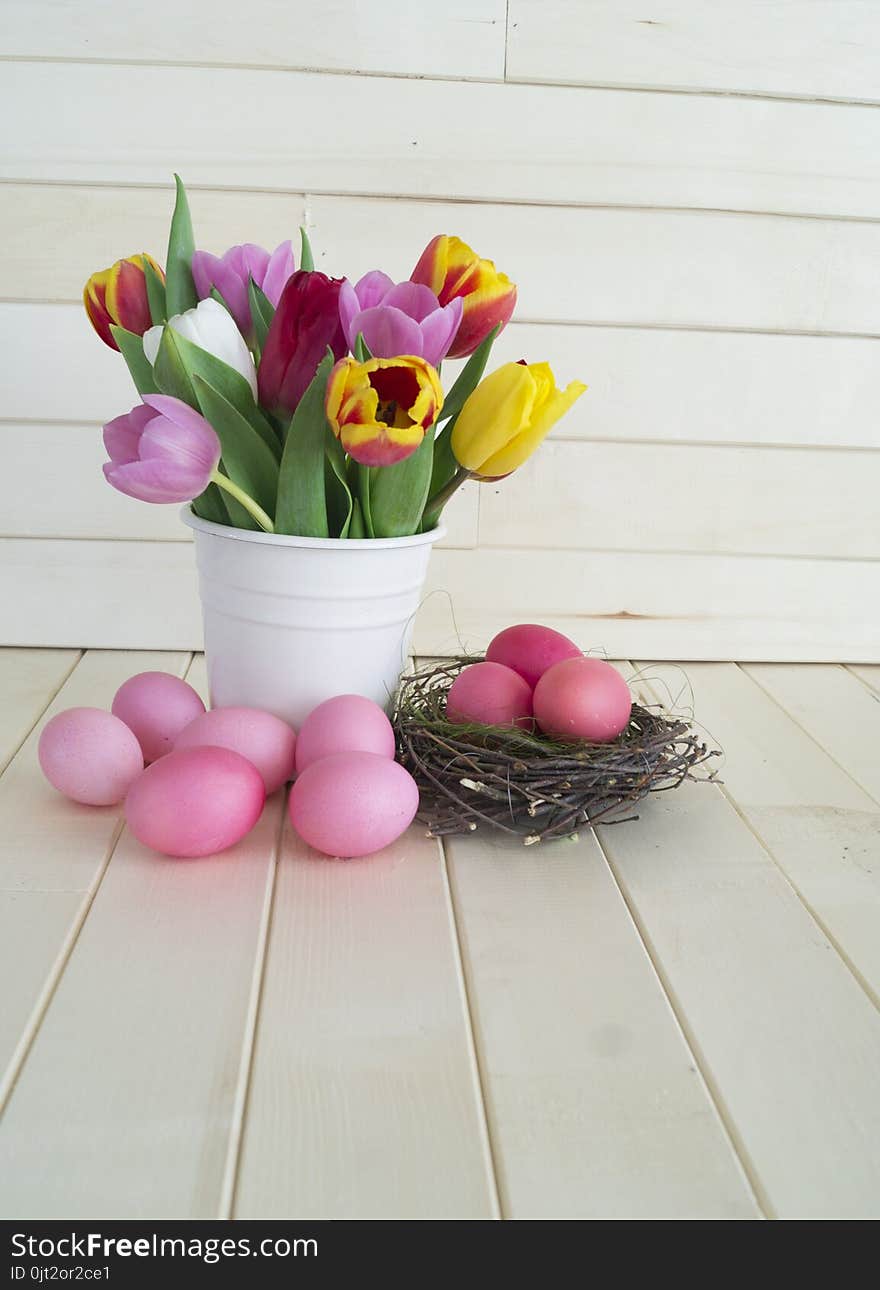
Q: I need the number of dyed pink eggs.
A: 9